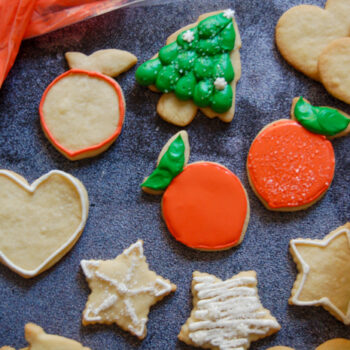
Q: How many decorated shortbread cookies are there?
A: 8